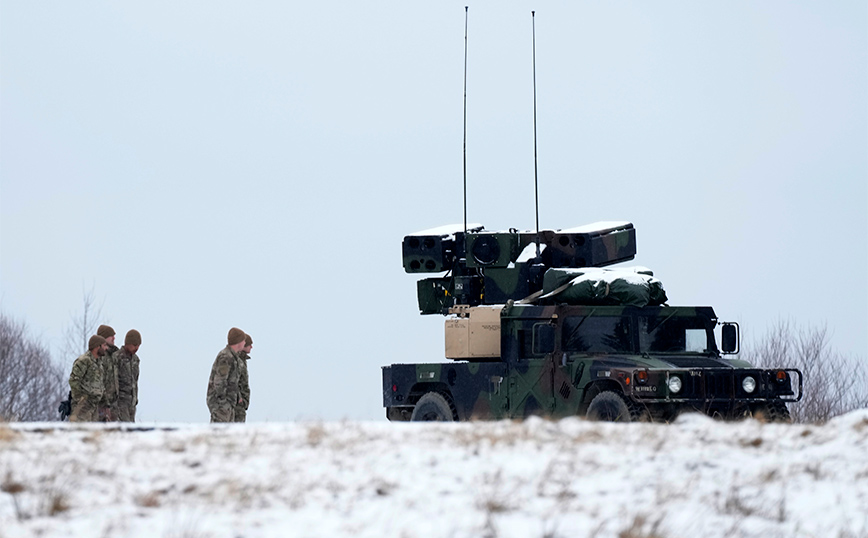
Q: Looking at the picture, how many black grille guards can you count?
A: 1